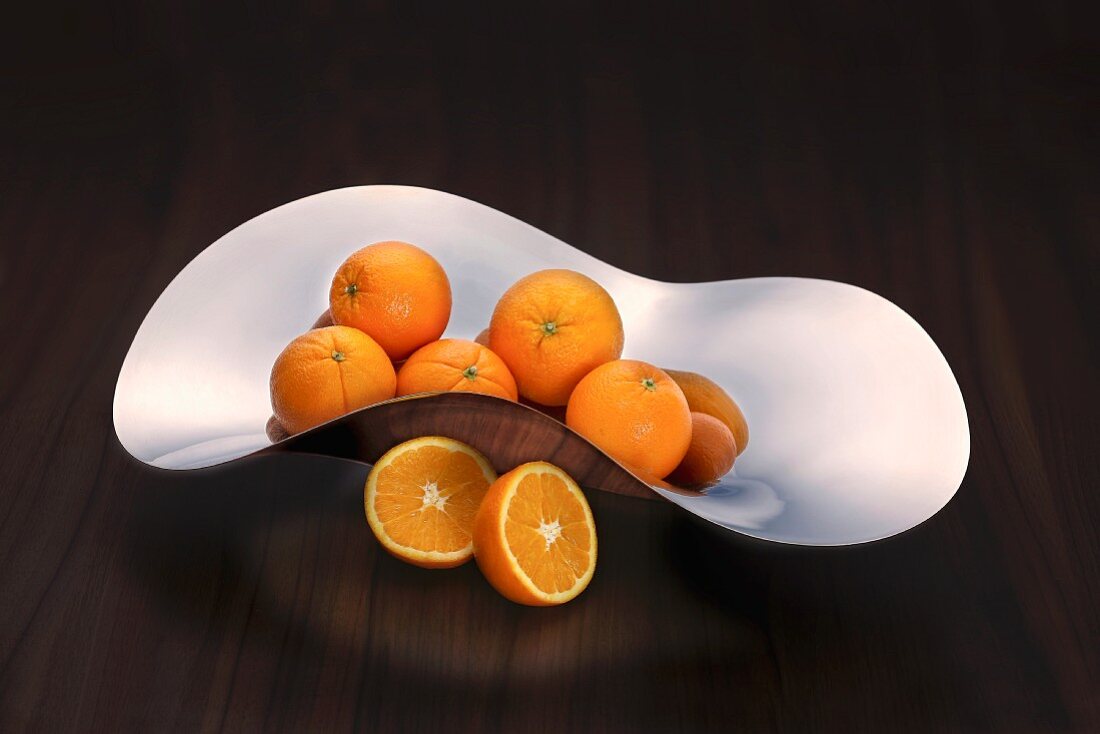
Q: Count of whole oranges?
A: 5